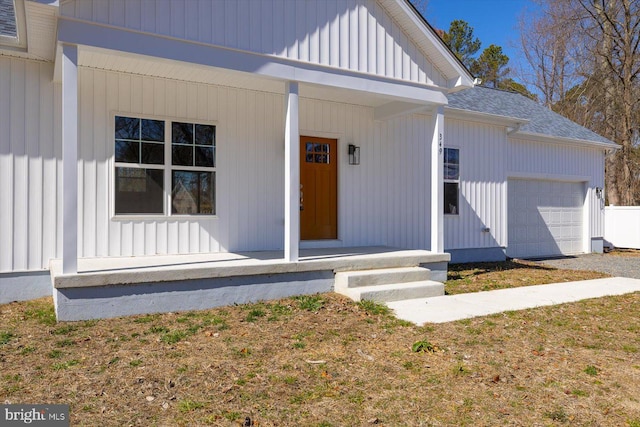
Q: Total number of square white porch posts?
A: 3